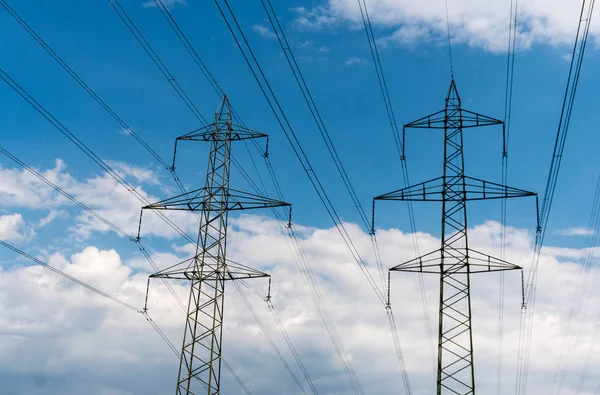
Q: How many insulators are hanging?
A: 12